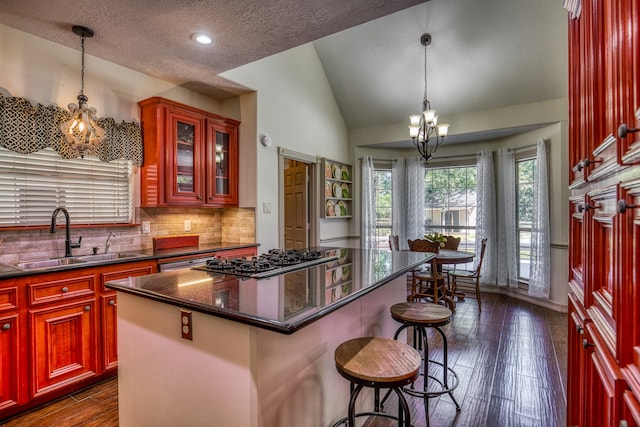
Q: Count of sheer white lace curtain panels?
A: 6